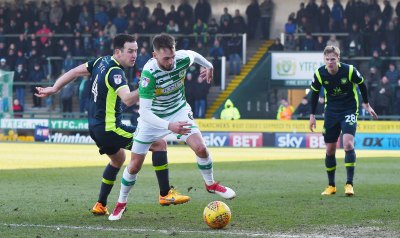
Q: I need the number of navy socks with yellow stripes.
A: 4